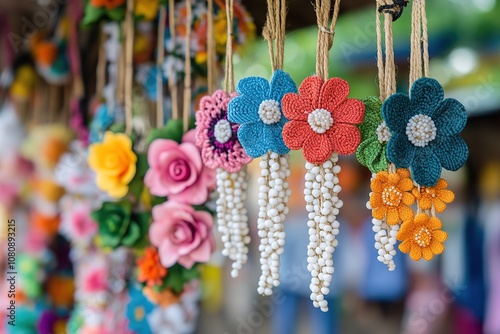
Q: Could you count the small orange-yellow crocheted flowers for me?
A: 3